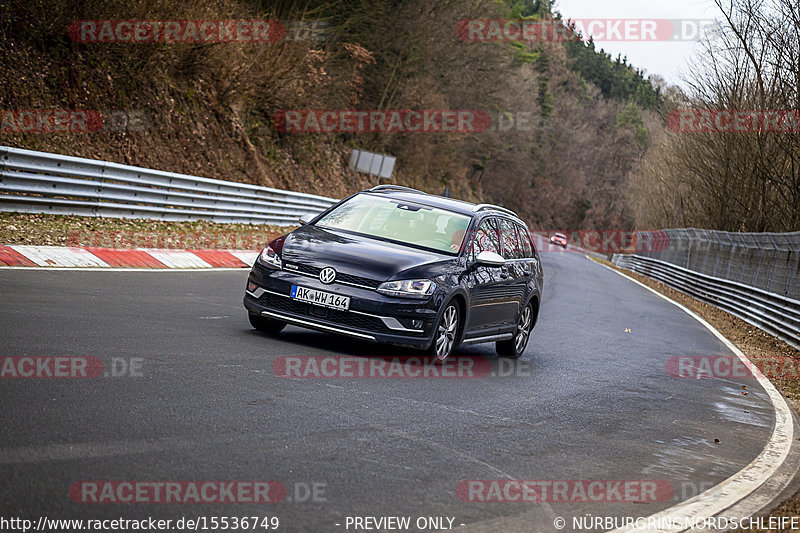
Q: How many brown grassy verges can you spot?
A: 2